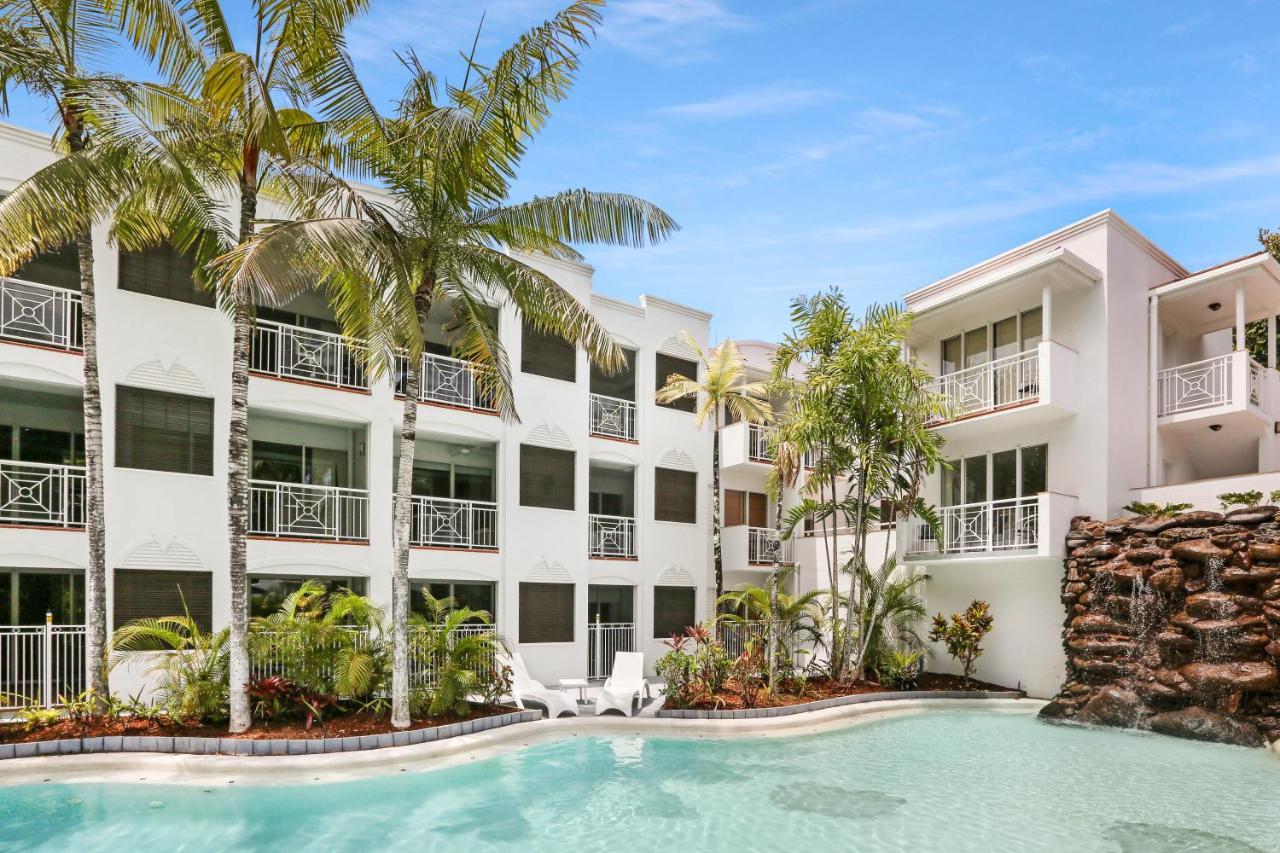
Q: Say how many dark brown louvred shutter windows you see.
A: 9